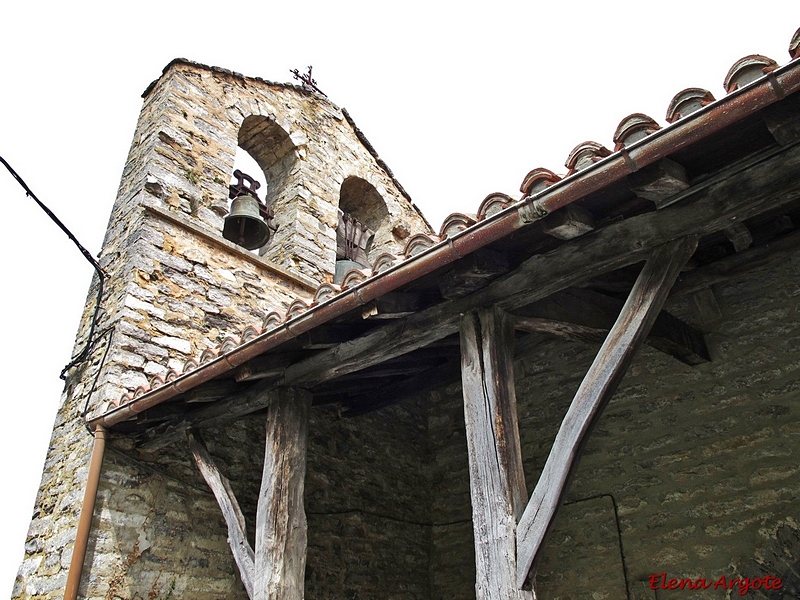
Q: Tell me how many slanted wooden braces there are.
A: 2